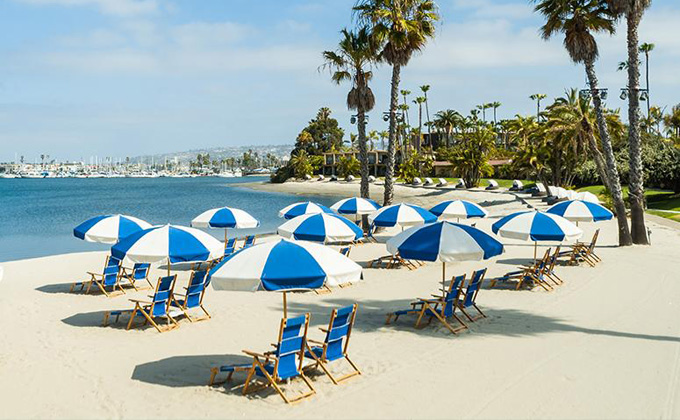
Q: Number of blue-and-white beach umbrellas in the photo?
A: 12